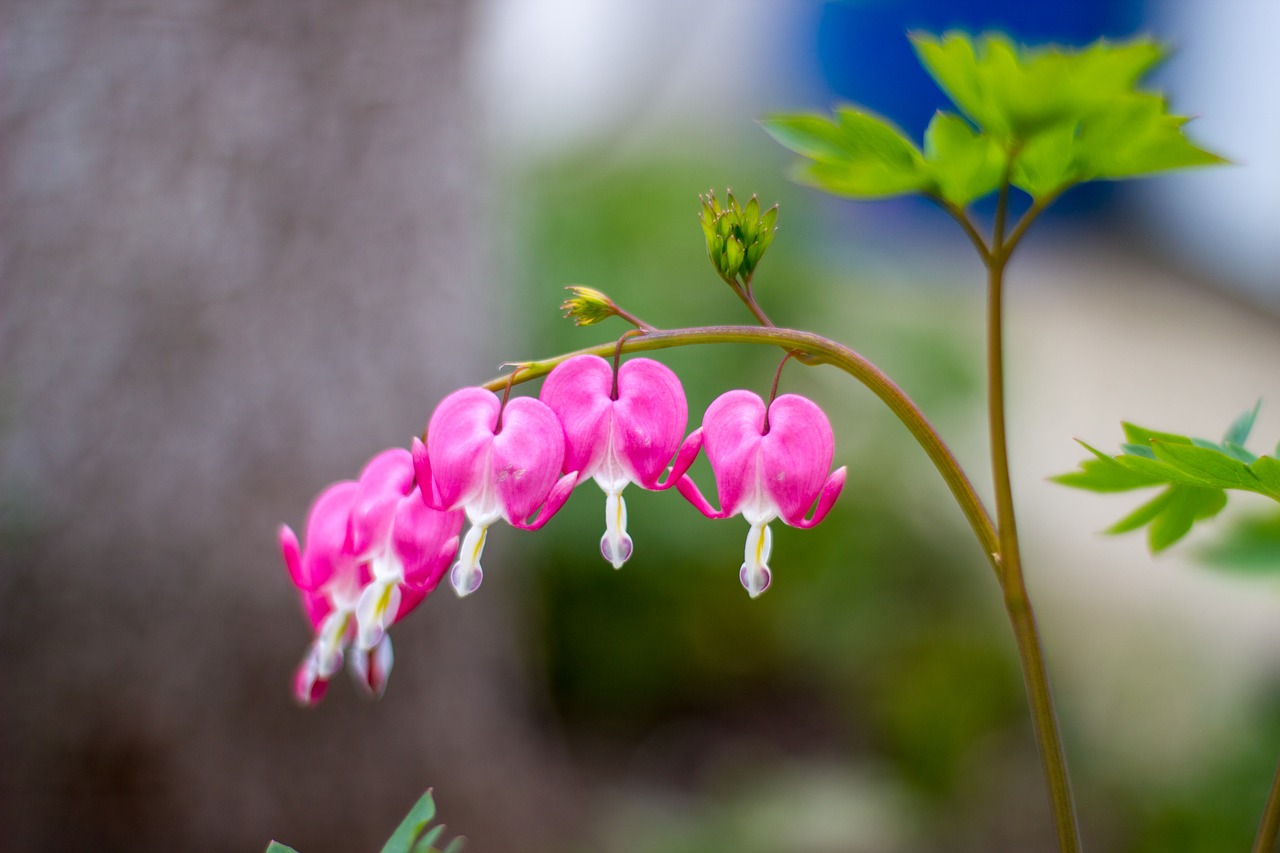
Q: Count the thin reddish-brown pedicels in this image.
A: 3